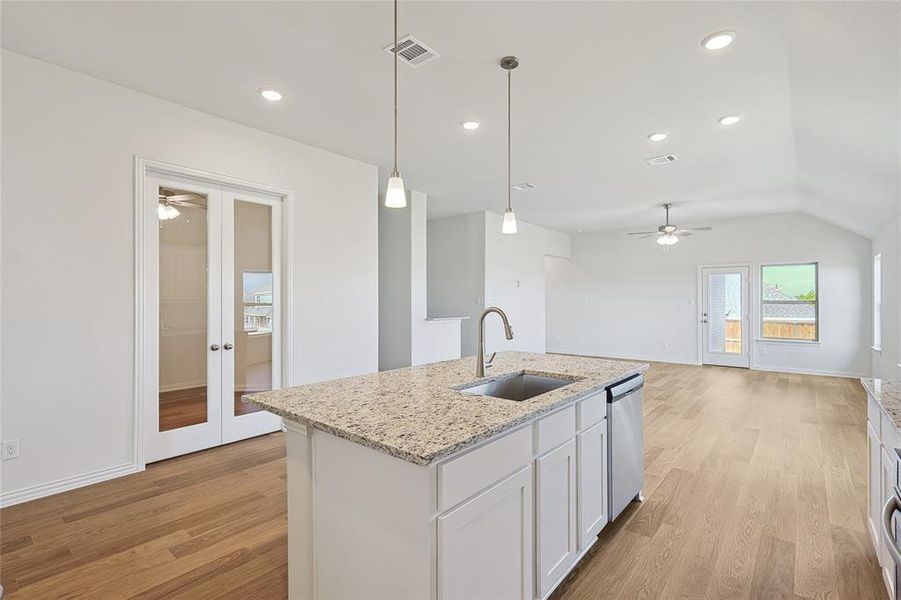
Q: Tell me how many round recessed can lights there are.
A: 5